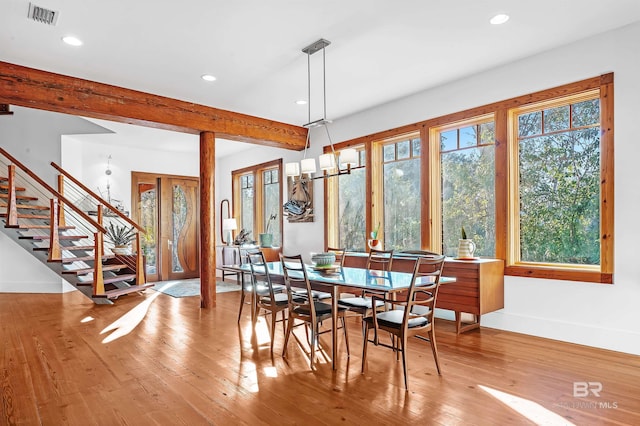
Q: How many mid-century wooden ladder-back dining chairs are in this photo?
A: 6